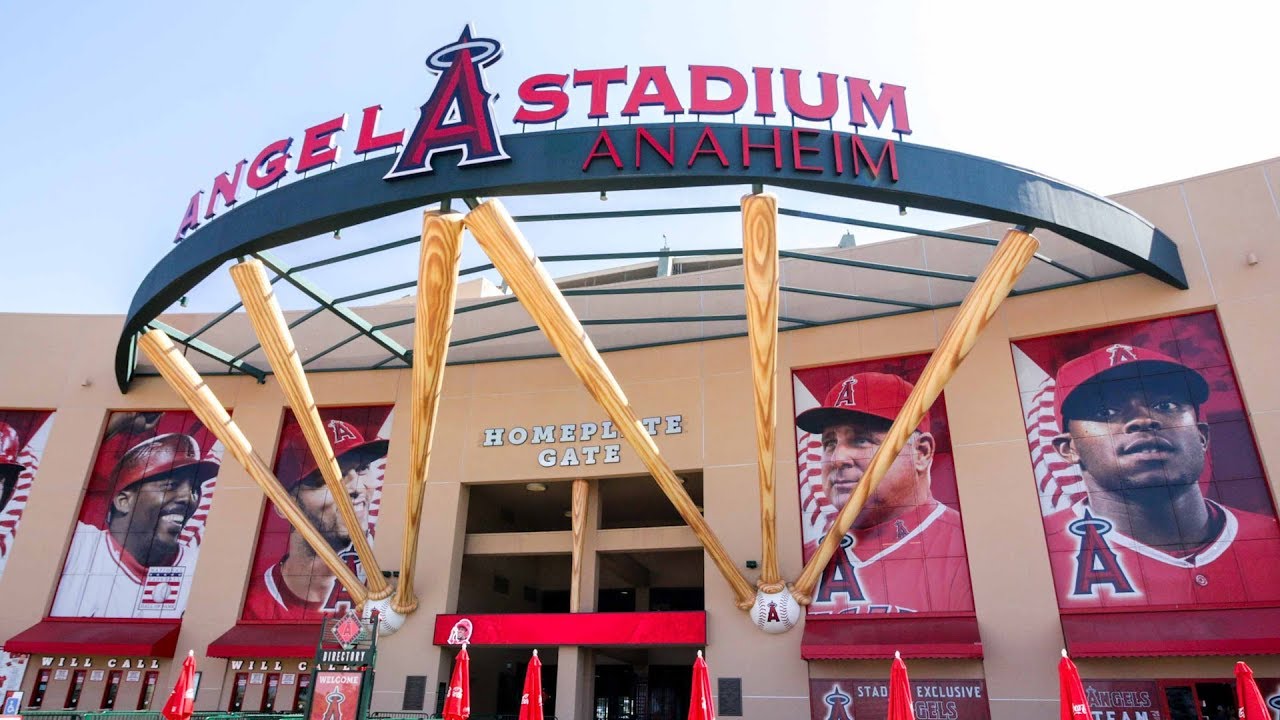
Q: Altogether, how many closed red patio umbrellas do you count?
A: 7